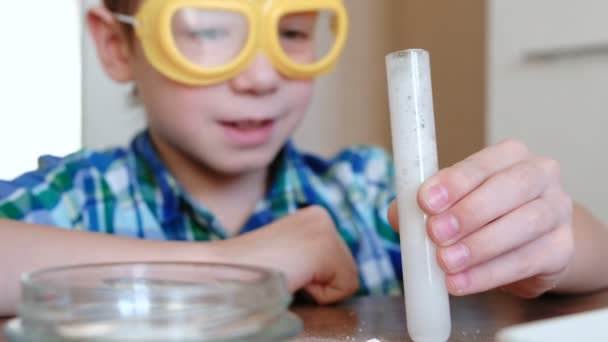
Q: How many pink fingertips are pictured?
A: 4